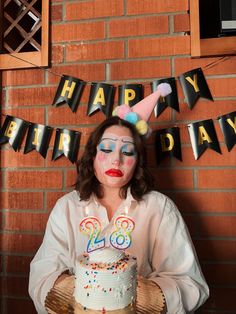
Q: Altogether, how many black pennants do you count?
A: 11